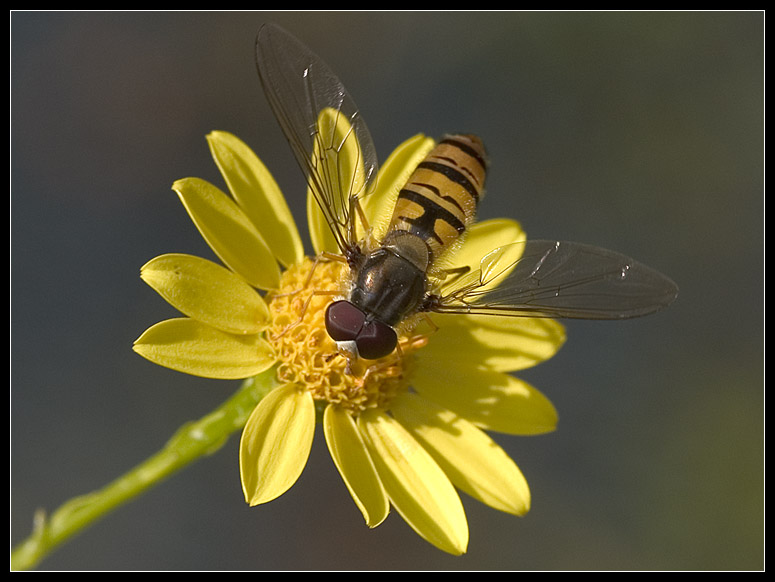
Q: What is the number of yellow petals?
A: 13